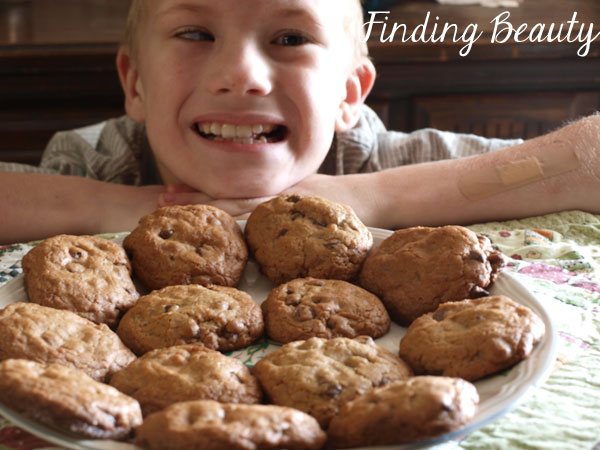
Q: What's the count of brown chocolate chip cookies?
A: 13